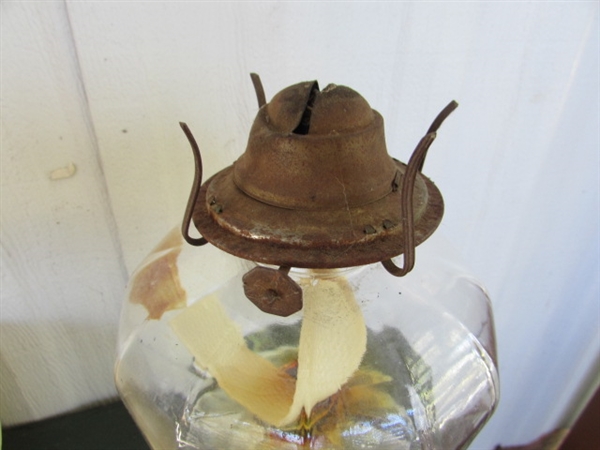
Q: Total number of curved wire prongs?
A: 4